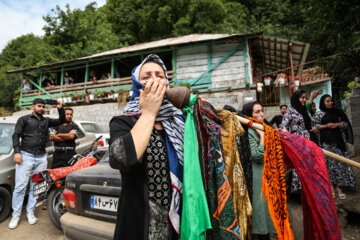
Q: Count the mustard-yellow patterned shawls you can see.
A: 1